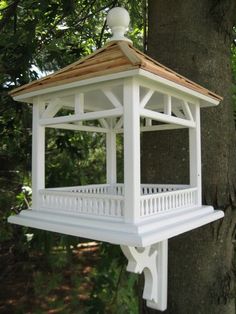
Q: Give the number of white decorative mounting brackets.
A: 1